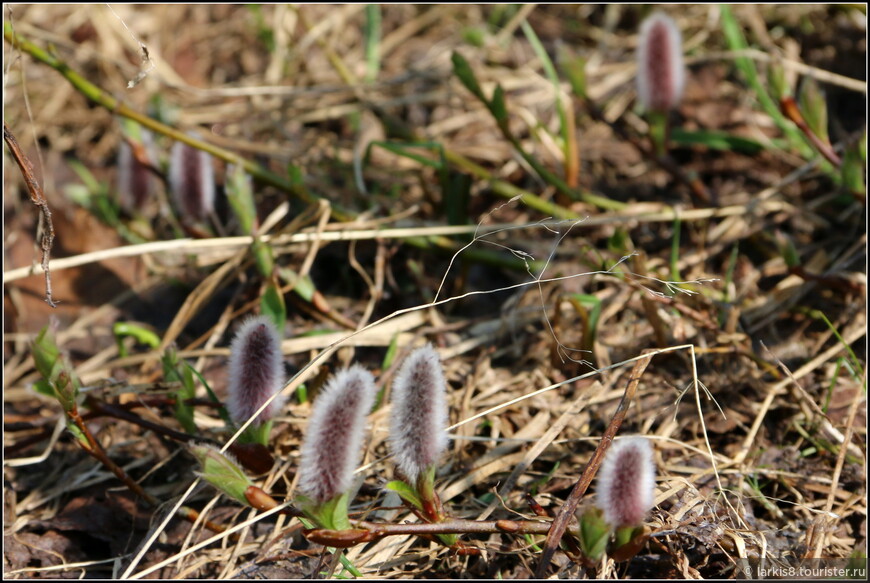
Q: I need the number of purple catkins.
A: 7